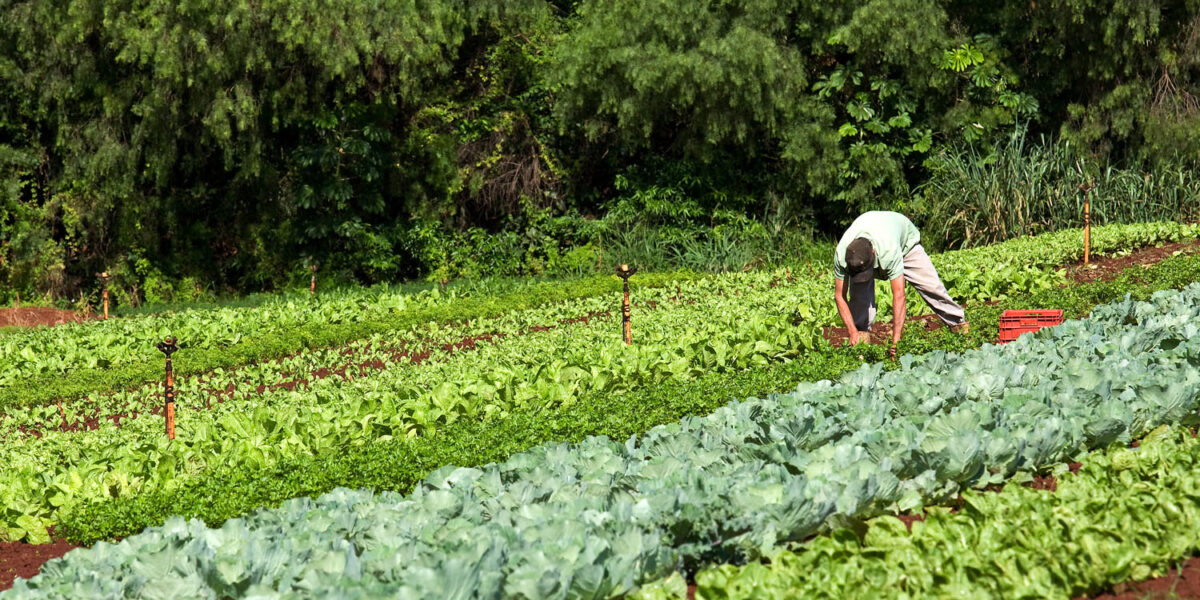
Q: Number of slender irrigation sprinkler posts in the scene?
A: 5